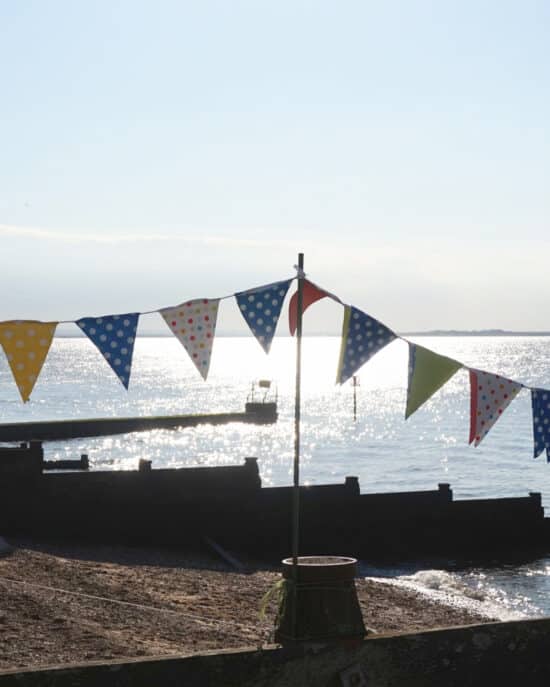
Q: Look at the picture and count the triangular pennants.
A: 9